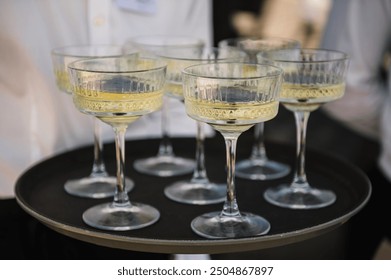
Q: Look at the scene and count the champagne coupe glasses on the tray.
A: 7